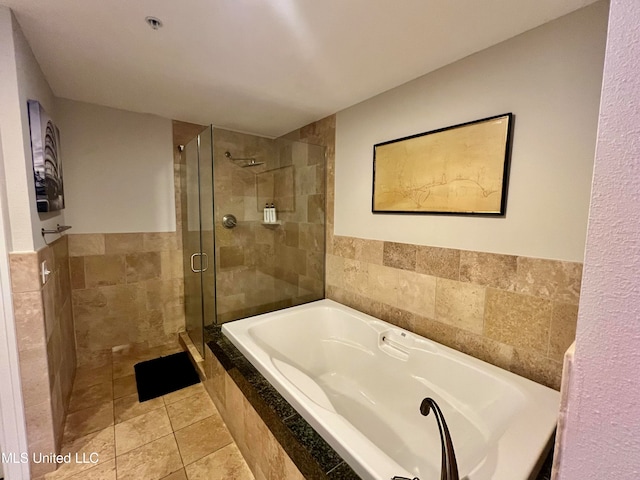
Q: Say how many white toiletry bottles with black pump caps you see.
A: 2